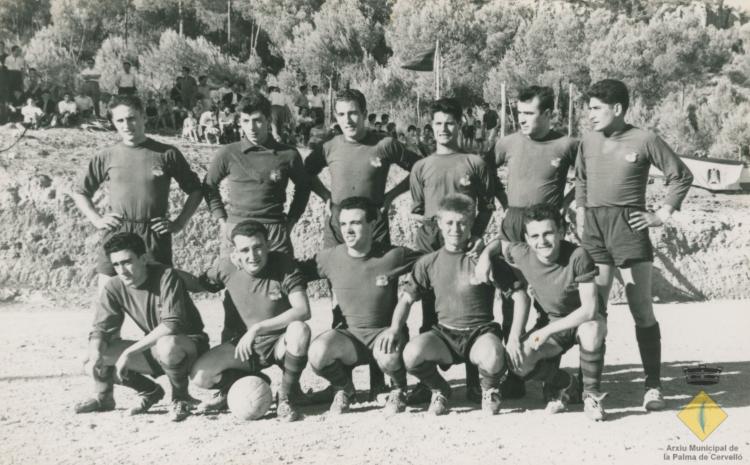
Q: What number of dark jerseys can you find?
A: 11